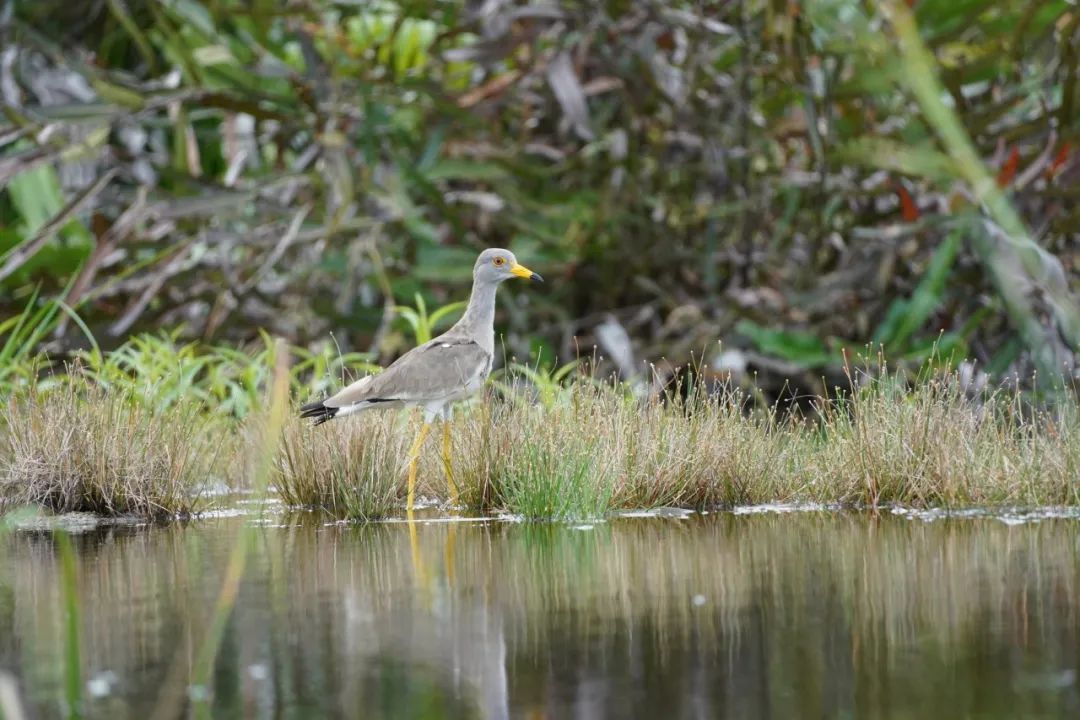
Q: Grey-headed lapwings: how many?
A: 1